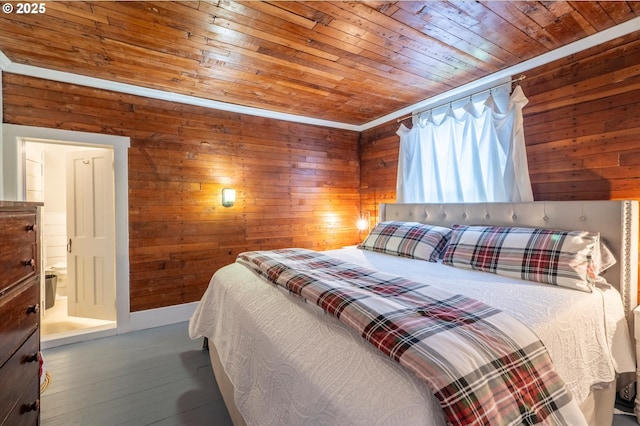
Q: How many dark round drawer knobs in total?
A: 5